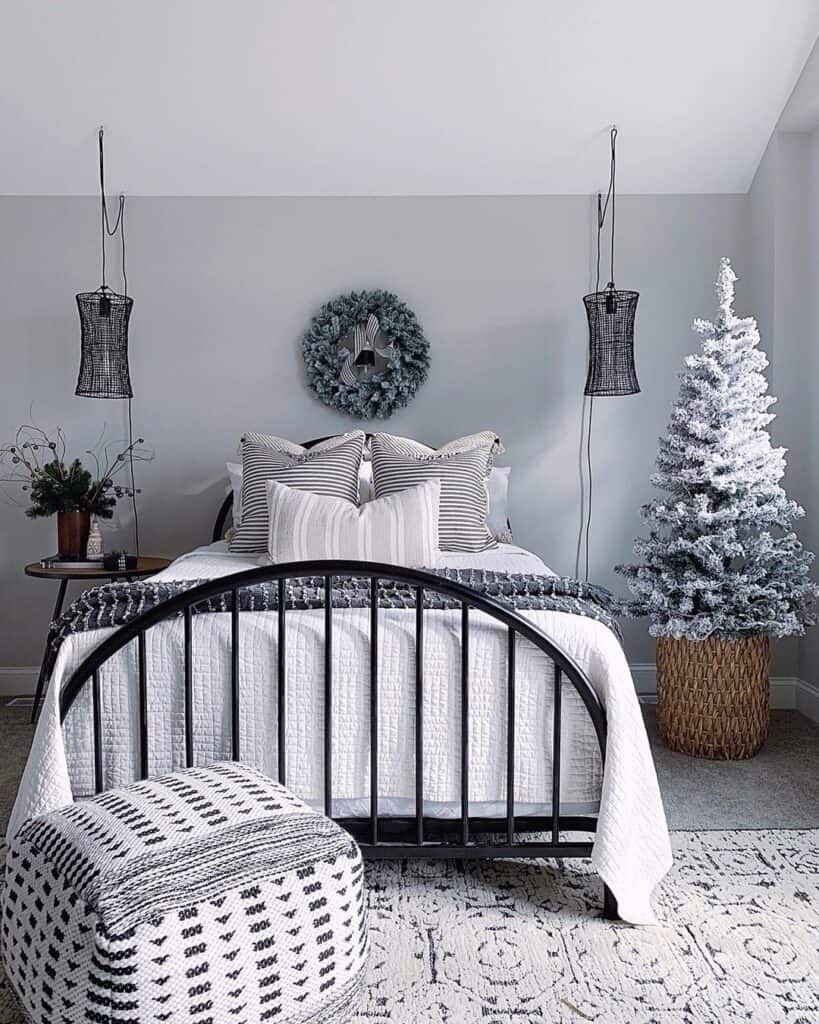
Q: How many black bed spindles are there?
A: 11